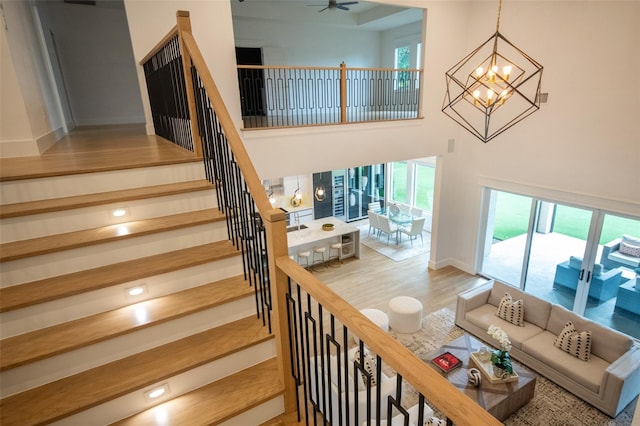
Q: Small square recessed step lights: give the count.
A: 3